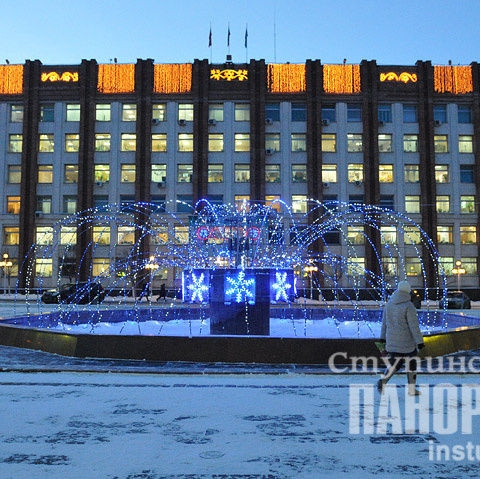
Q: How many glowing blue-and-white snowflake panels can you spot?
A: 3